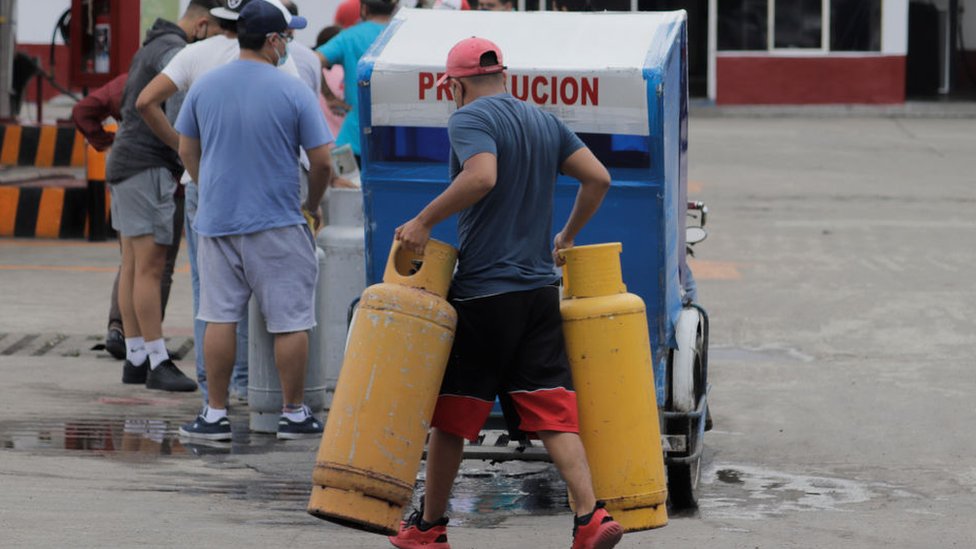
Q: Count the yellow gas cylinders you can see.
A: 2